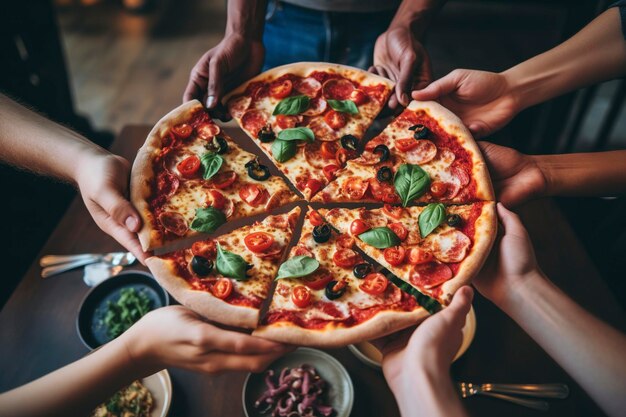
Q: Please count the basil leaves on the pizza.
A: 11